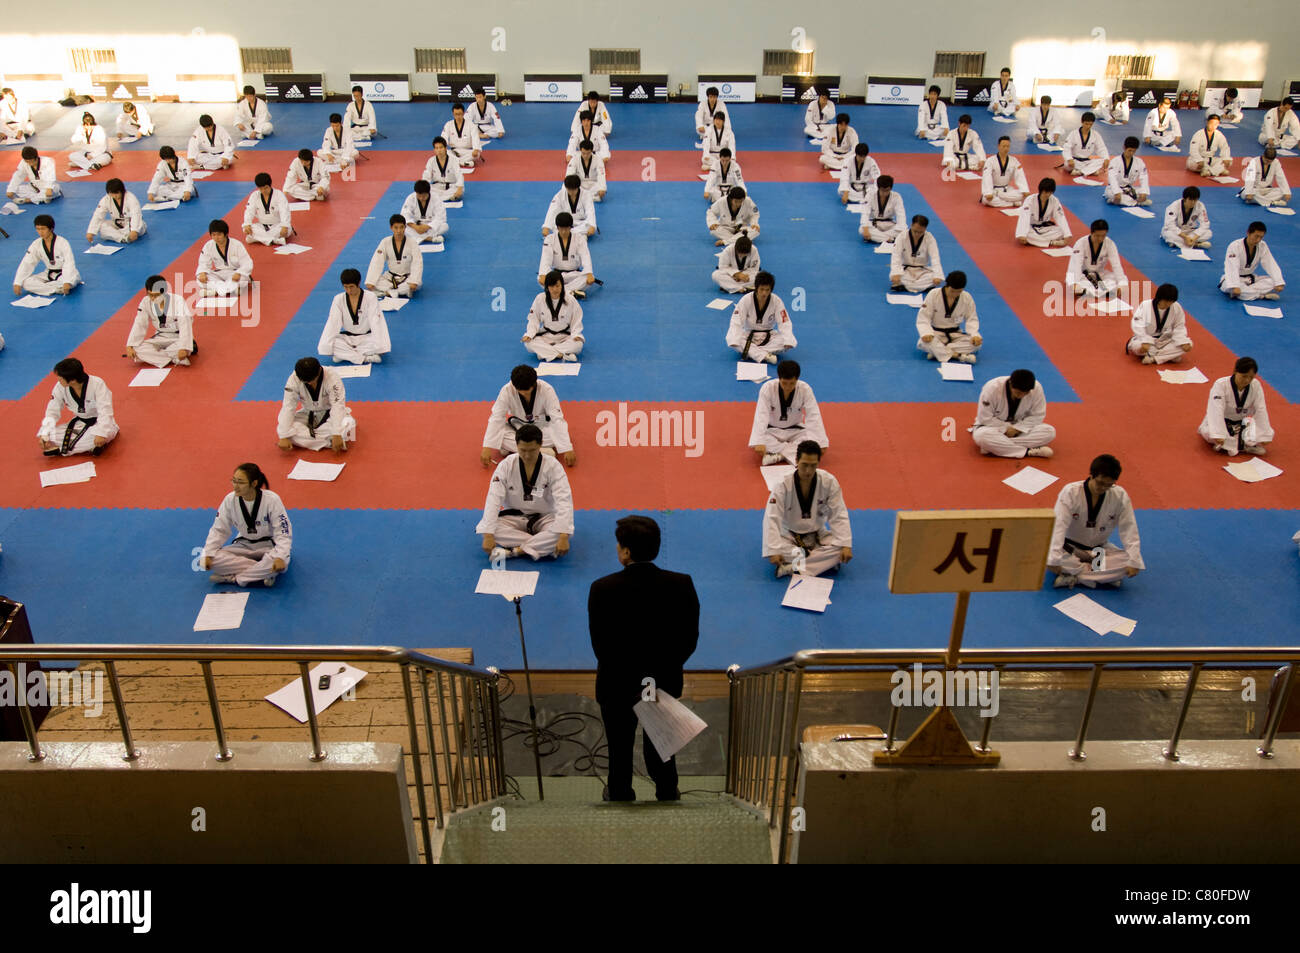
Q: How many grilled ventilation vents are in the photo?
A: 7